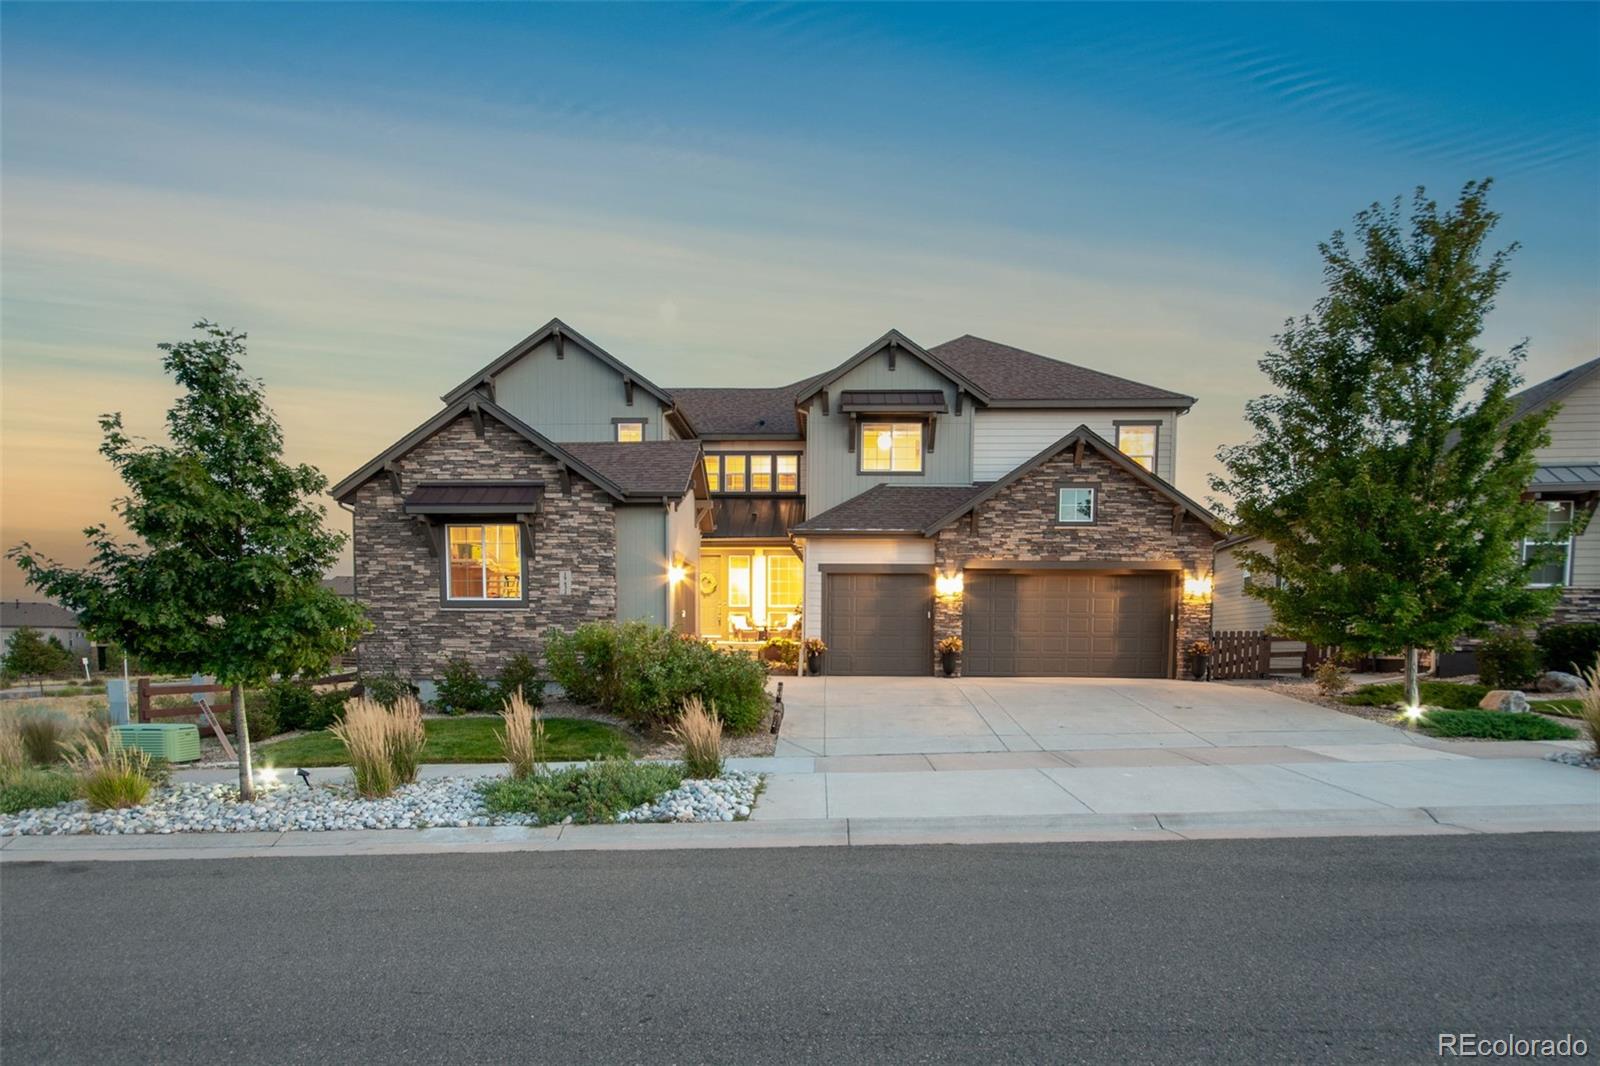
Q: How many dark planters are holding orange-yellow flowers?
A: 3